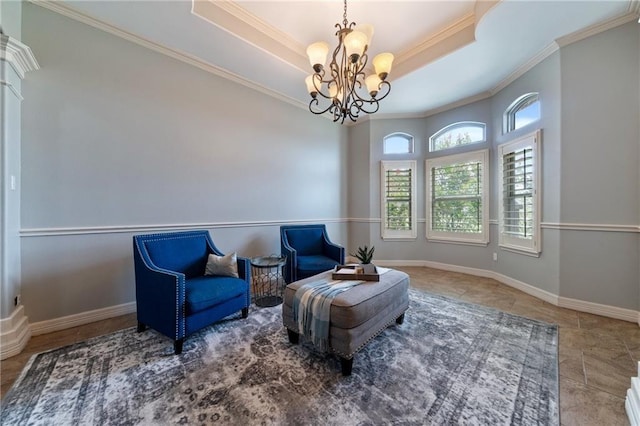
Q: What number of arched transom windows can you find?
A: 3